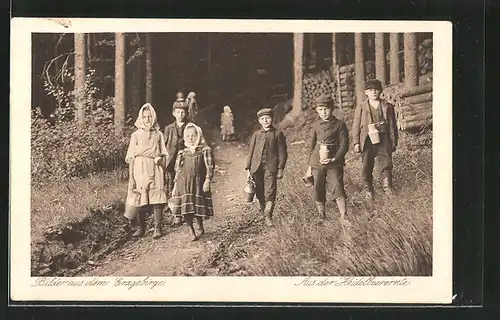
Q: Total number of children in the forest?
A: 9